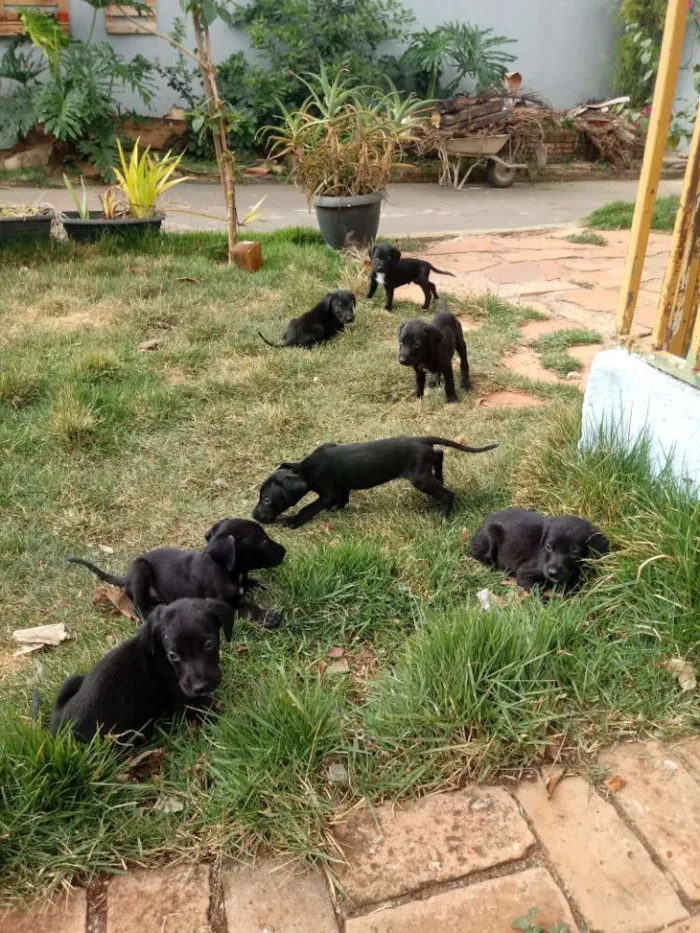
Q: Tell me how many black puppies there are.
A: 7